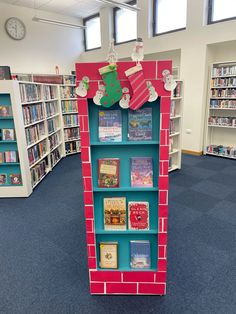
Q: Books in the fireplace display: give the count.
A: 8